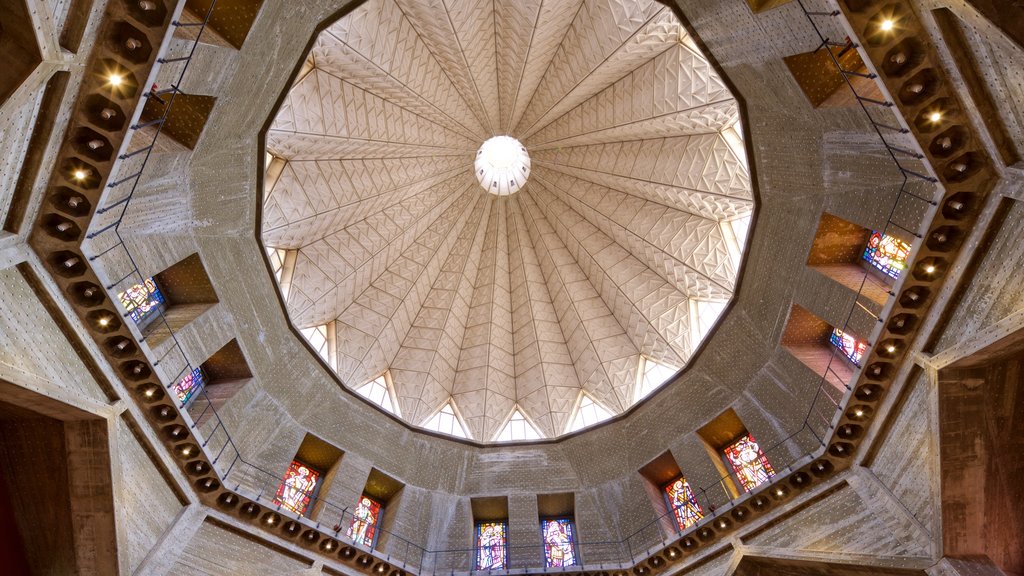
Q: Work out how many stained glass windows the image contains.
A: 10